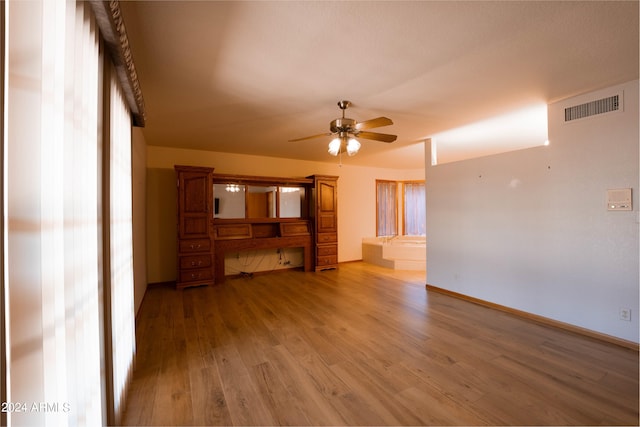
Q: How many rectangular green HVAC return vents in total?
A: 0